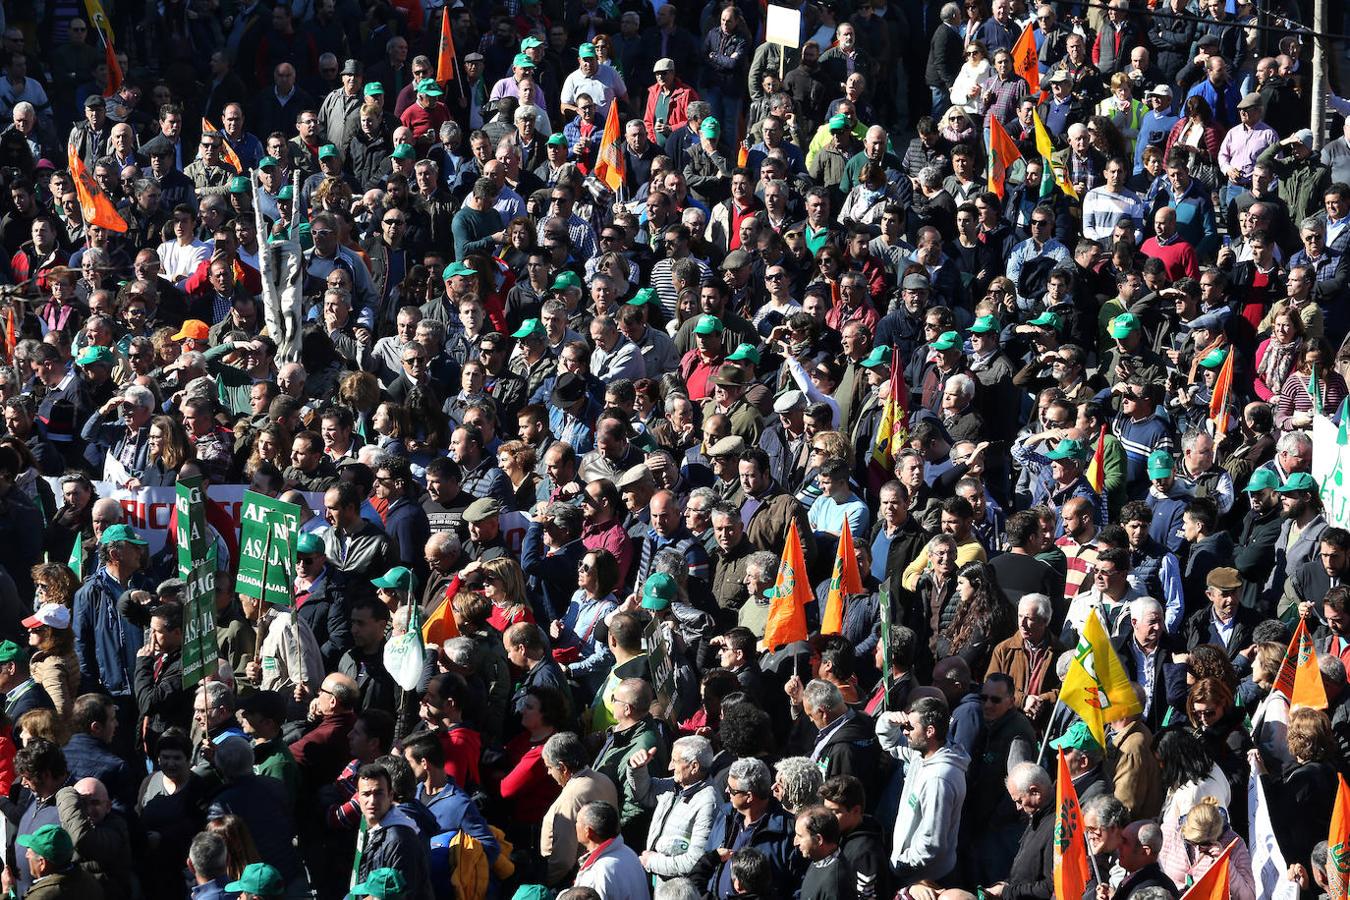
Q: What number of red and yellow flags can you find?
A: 2